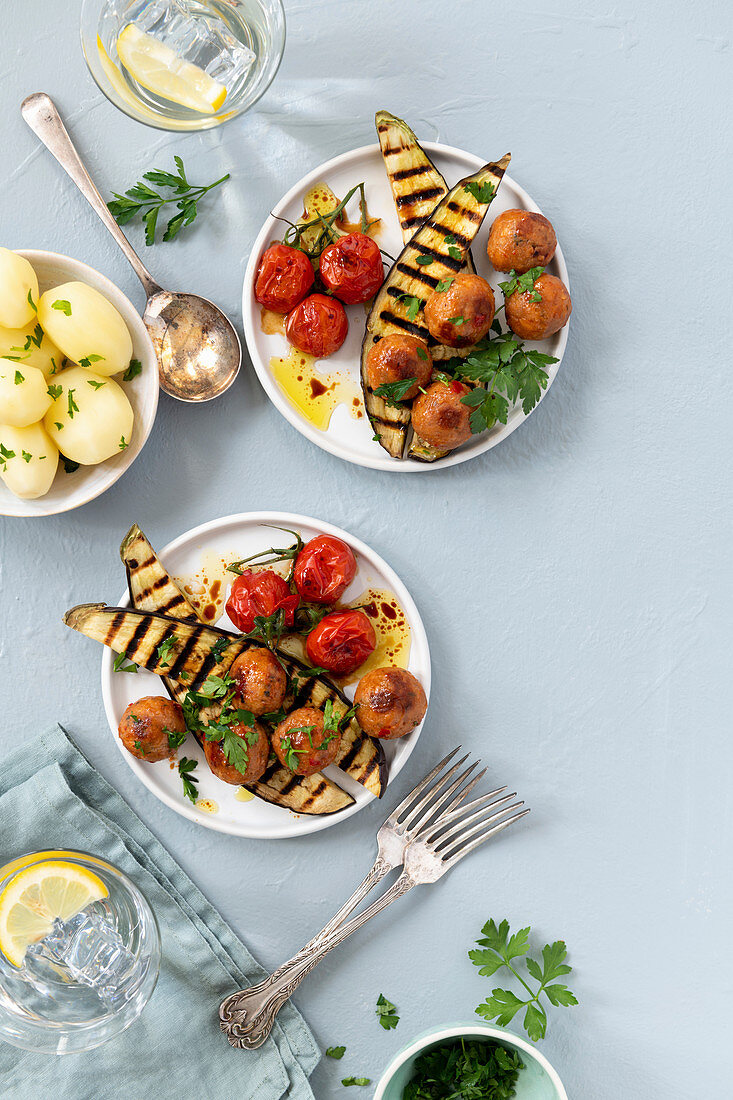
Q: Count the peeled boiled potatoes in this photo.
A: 6